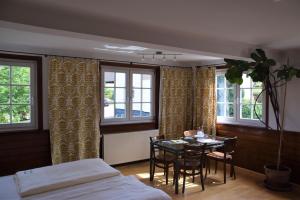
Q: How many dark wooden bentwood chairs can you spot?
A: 4